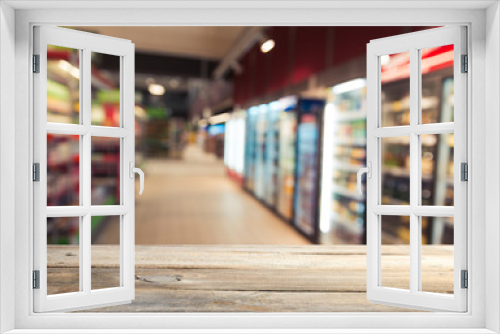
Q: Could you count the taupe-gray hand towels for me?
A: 0